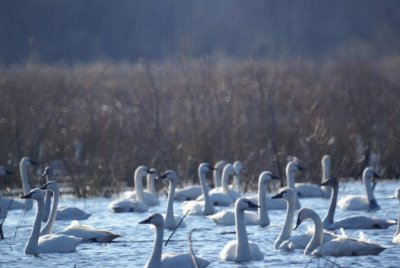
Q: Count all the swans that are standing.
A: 0